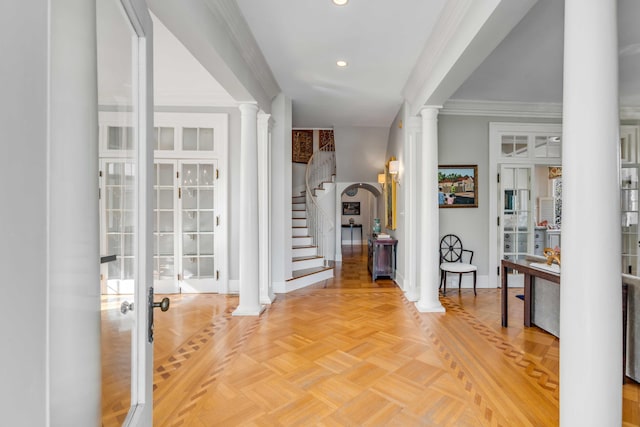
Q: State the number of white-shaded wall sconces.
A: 2